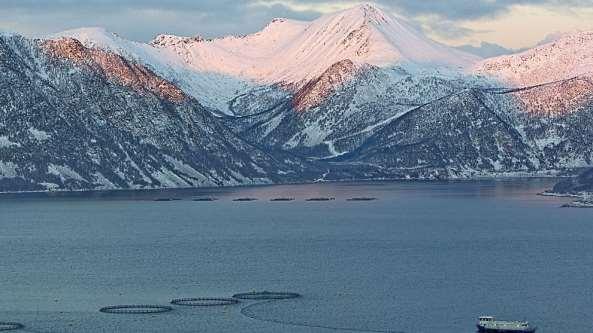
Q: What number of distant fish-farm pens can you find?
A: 6